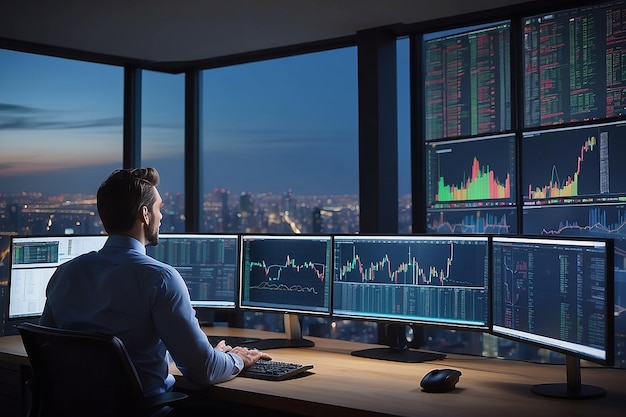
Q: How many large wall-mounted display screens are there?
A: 4